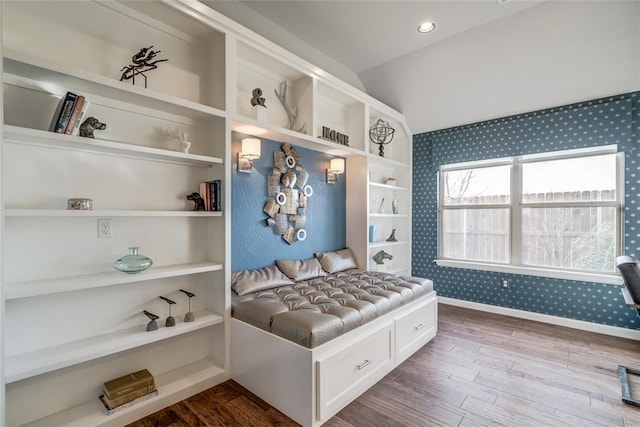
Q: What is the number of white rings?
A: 4